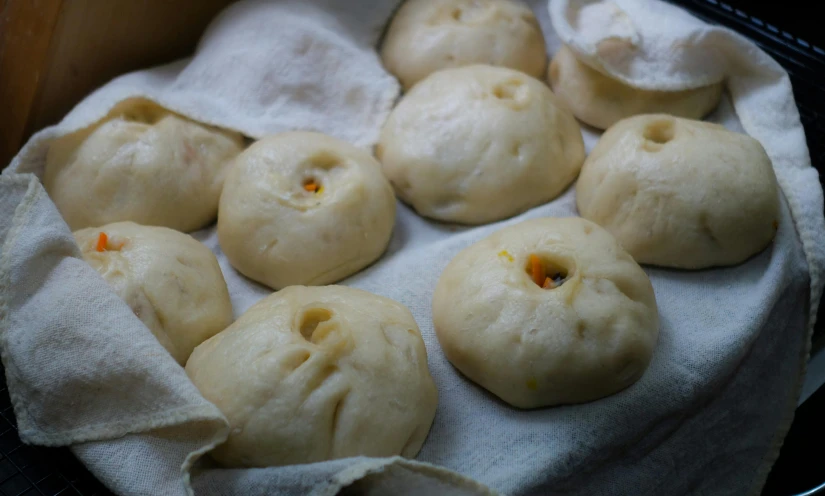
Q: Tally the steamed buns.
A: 9